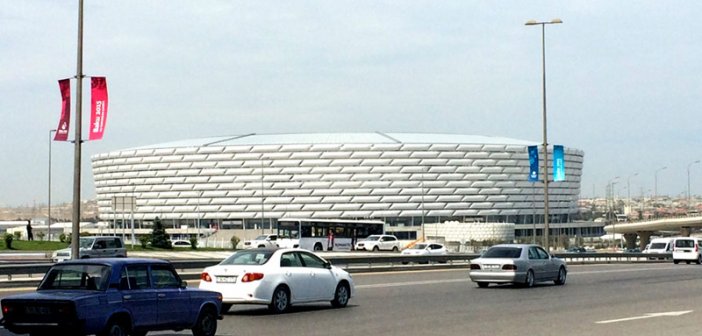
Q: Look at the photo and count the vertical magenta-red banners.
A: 2